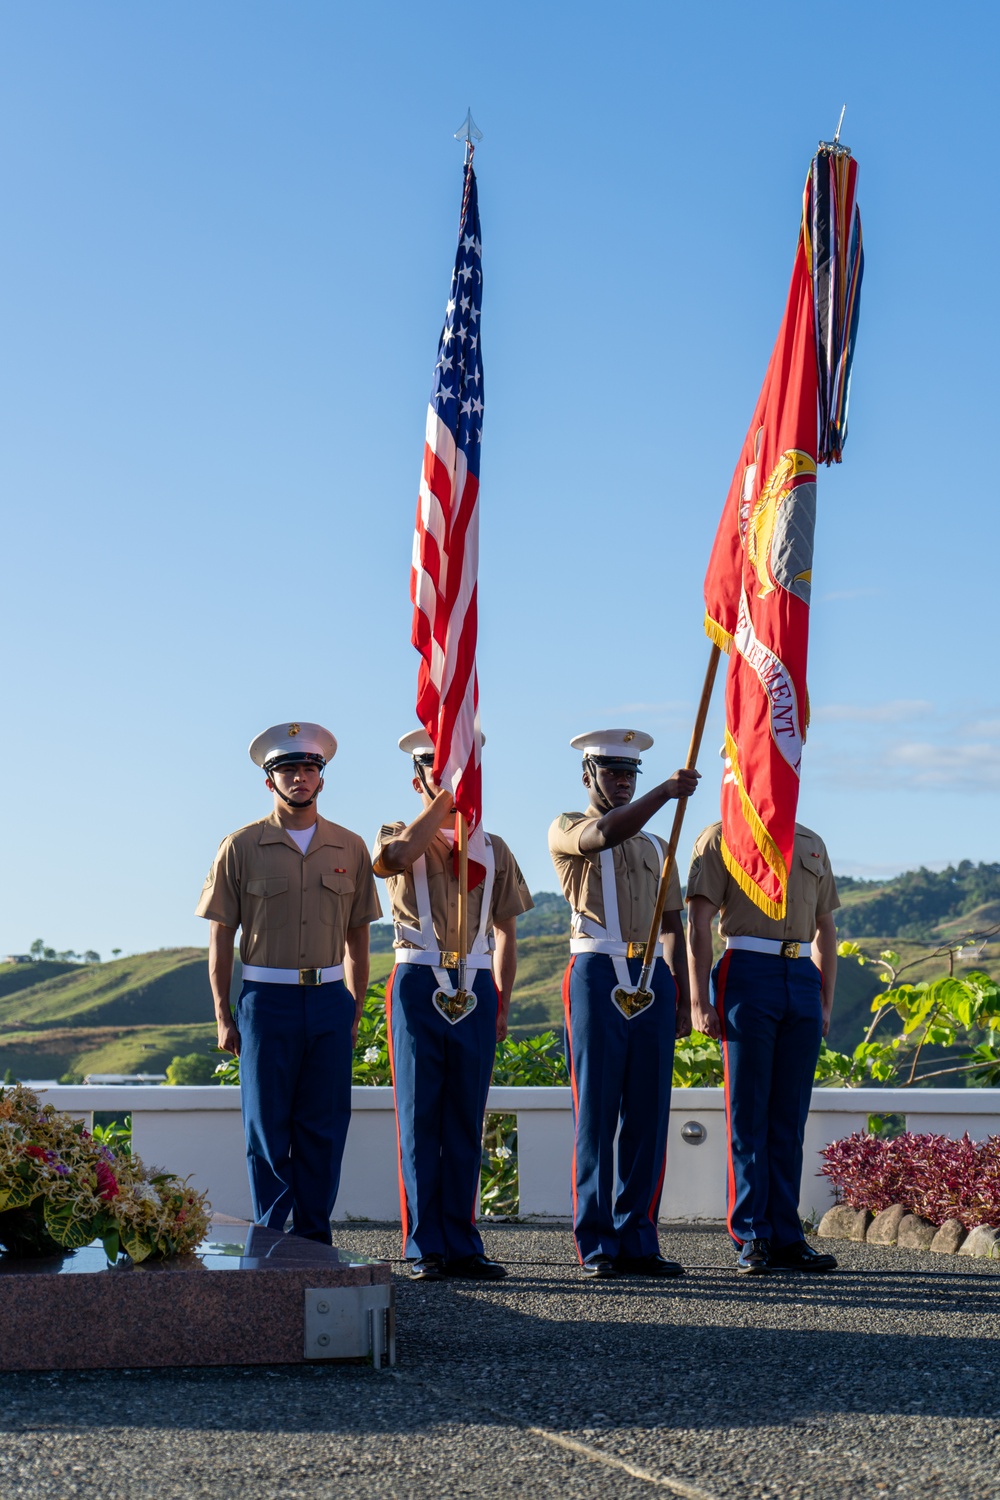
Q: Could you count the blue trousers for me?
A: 4